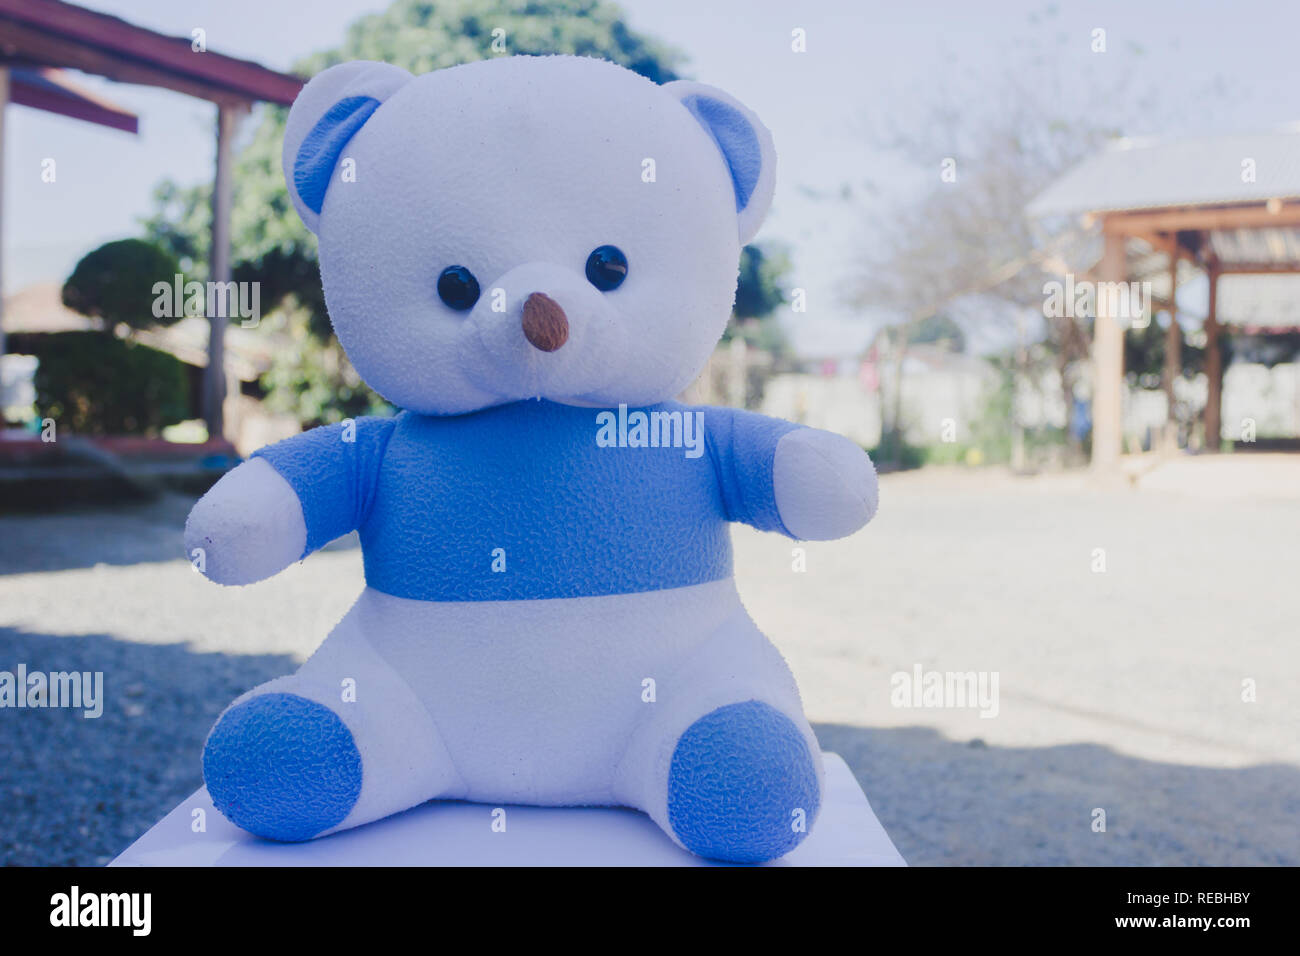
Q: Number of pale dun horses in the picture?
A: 0